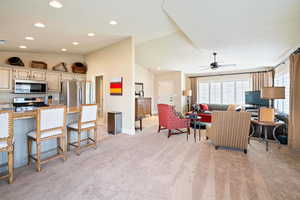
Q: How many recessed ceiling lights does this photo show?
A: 8